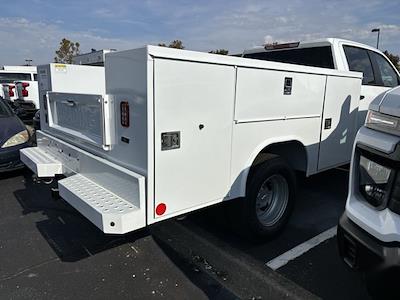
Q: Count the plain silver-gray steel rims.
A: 1